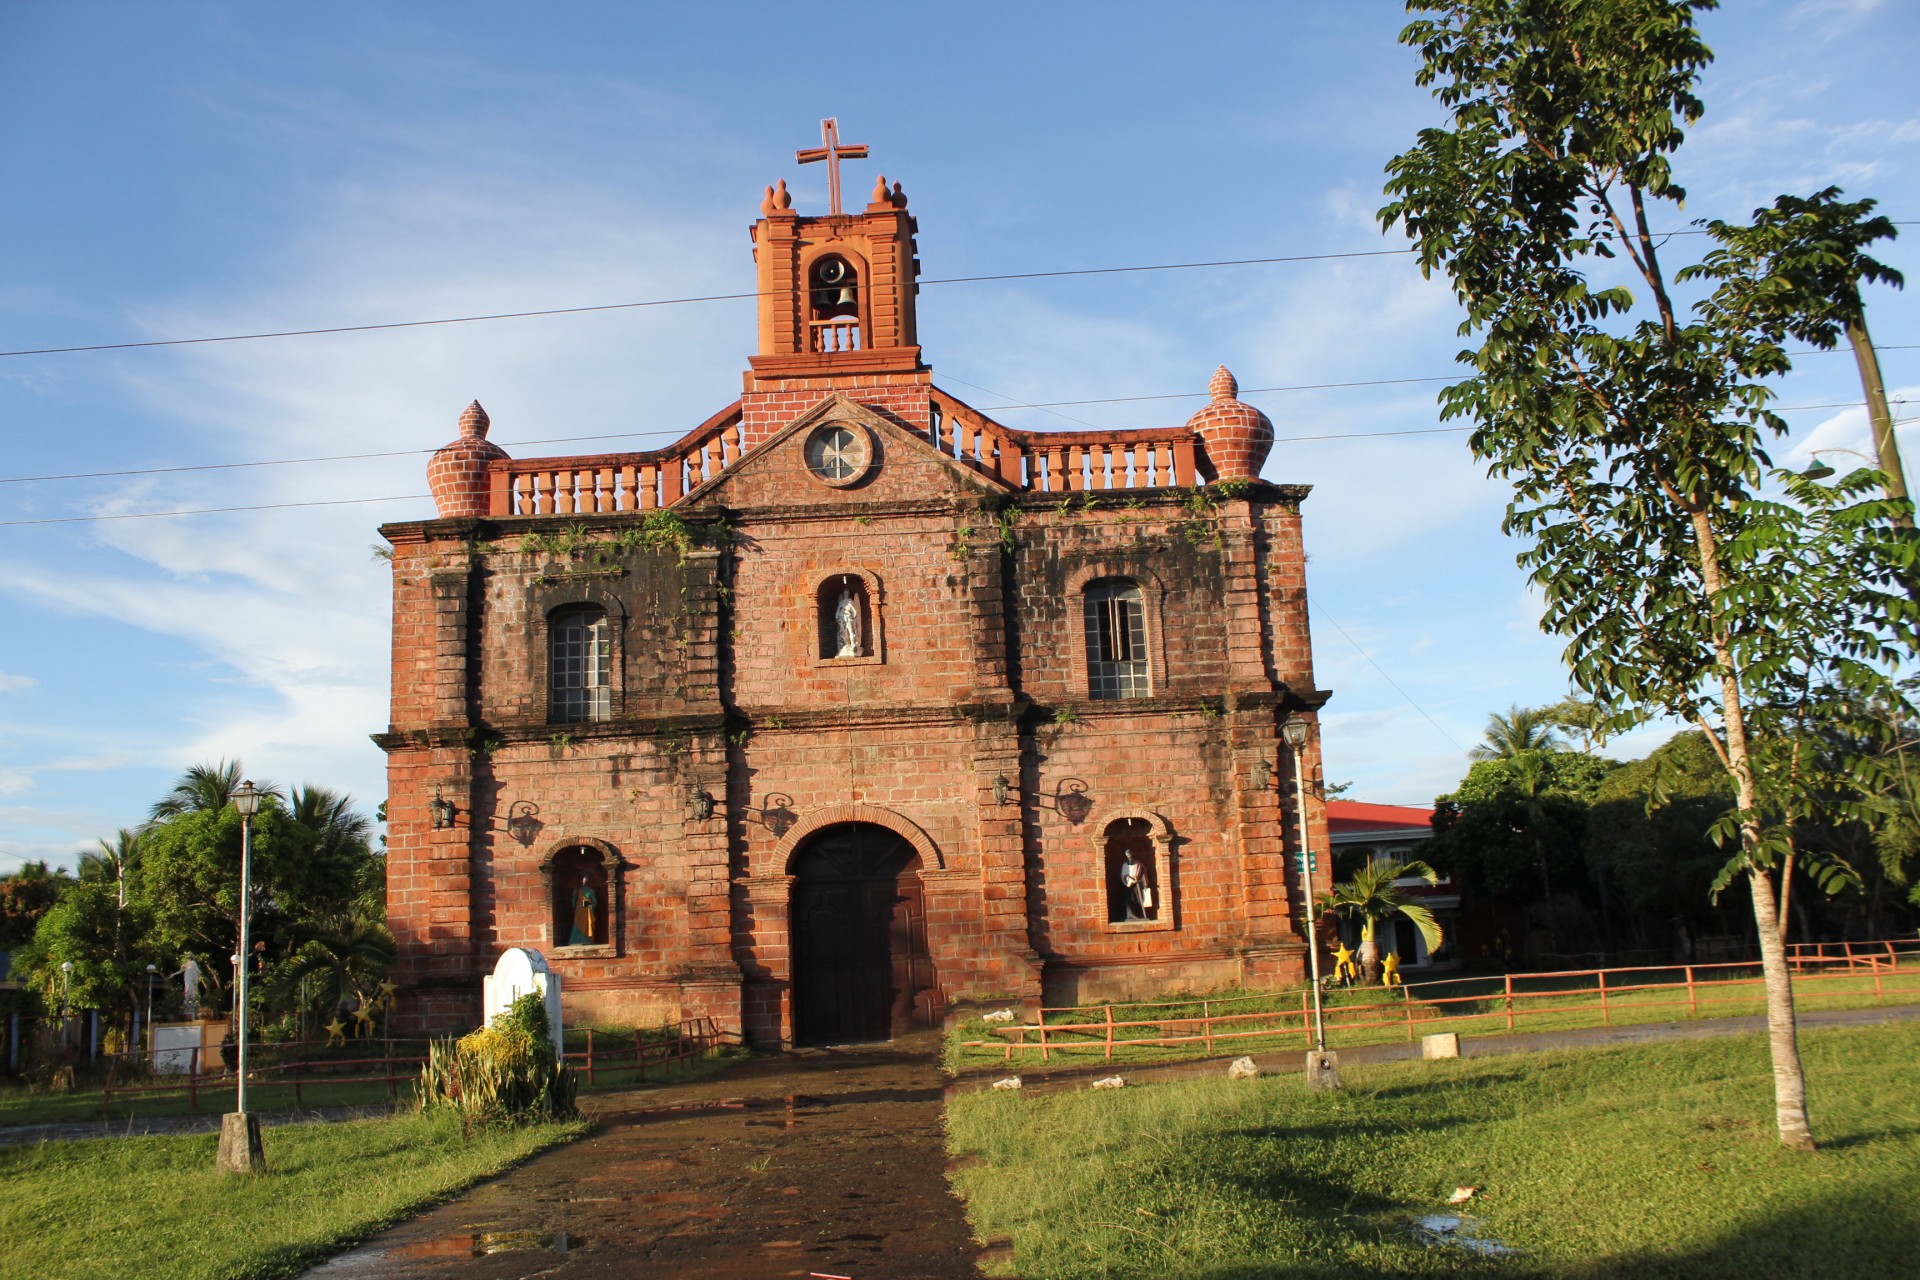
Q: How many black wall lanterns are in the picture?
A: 4